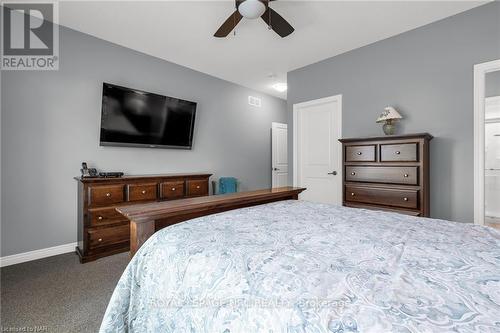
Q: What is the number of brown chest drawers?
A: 2